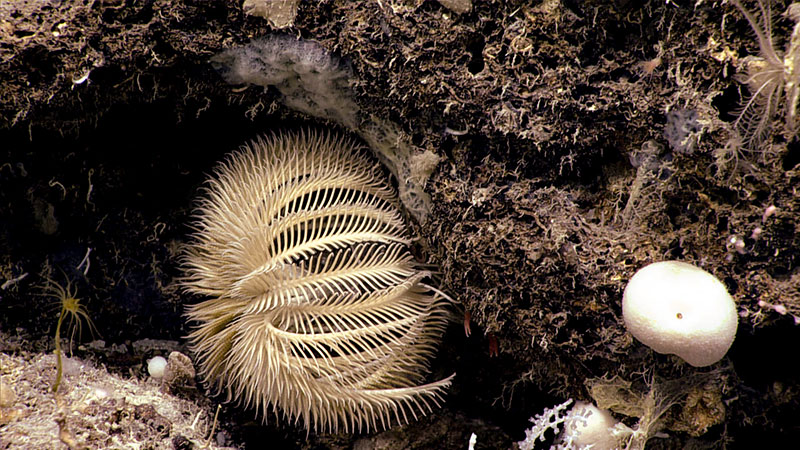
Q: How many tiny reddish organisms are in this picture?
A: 2